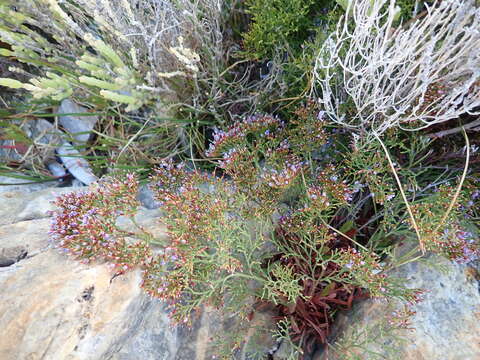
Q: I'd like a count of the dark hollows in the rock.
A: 1